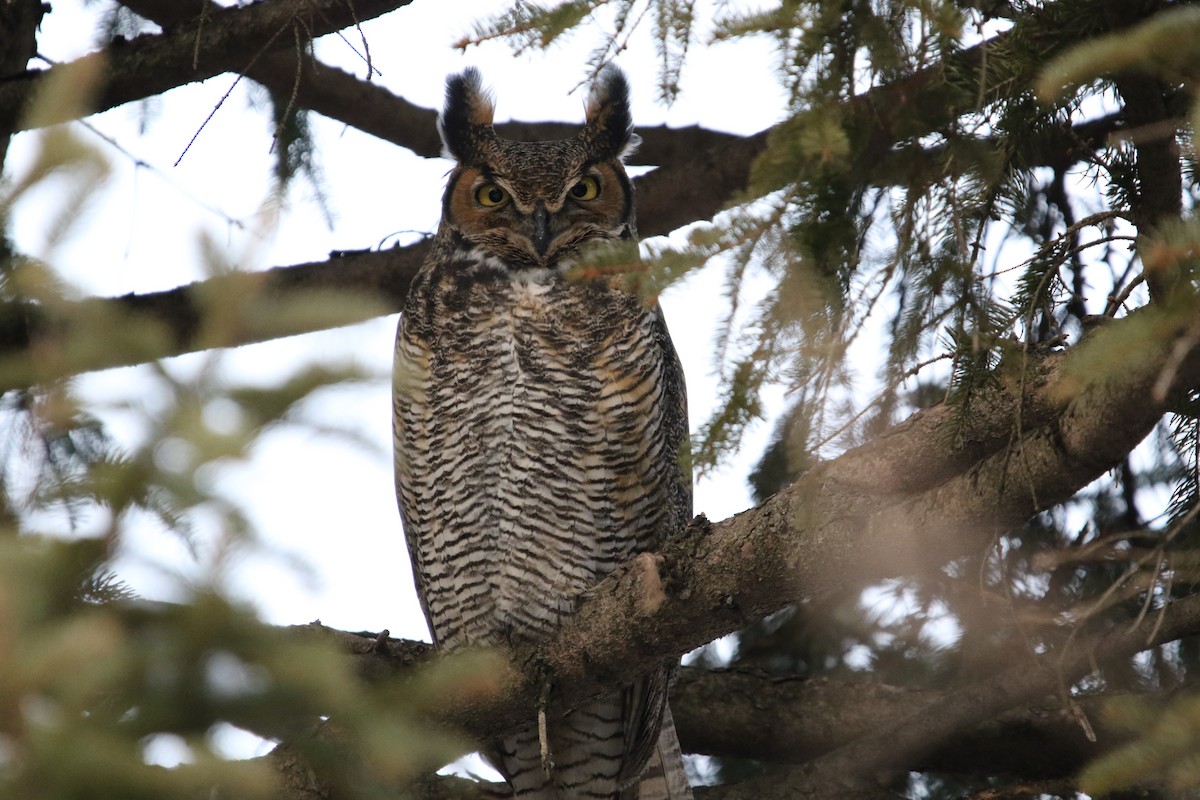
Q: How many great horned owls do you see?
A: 1